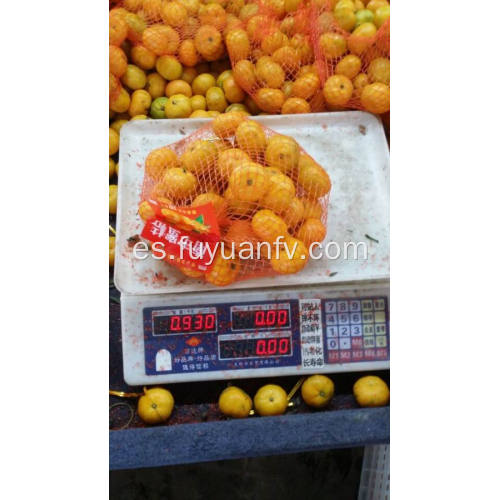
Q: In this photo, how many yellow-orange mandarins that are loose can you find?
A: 5